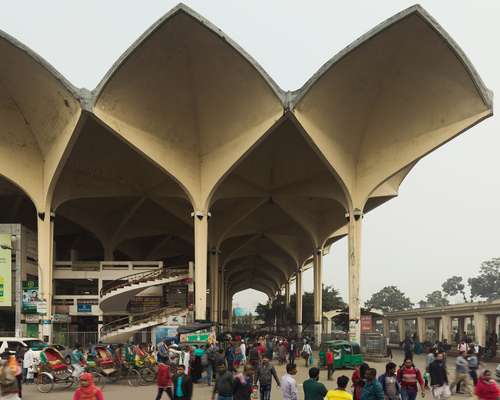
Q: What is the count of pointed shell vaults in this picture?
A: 3